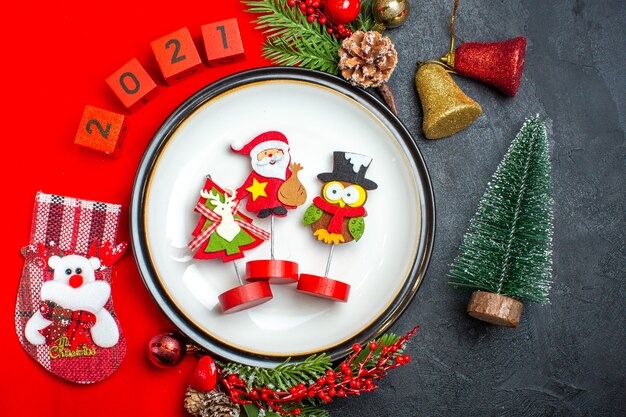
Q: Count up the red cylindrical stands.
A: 3